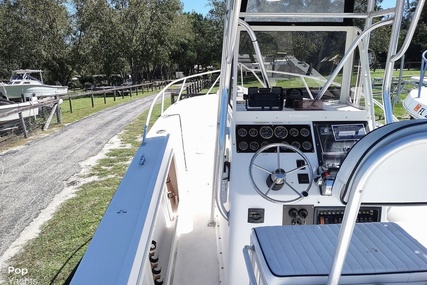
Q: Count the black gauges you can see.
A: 12